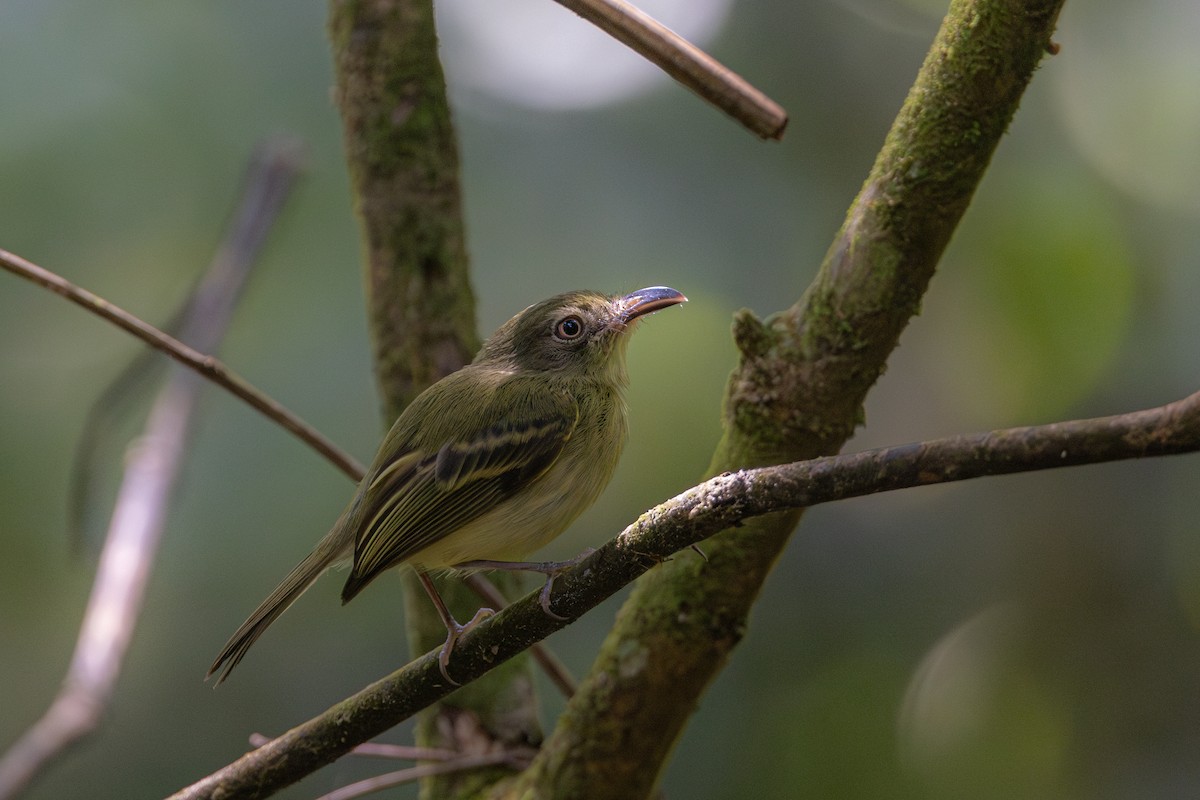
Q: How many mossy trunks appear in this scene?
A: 2